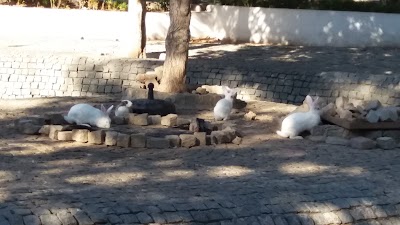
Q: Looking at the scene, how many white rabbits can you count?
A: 3